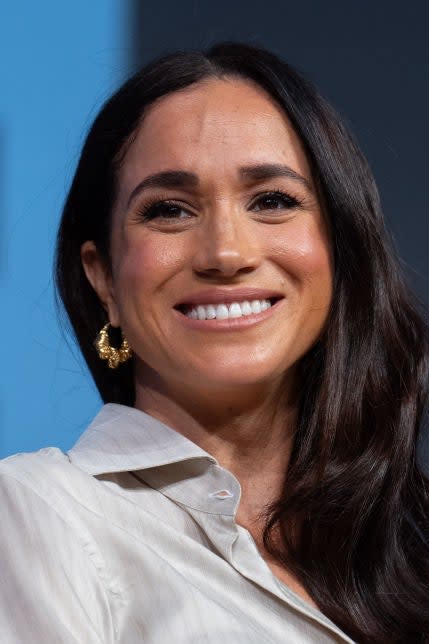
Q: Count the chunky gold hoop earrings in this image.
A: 1